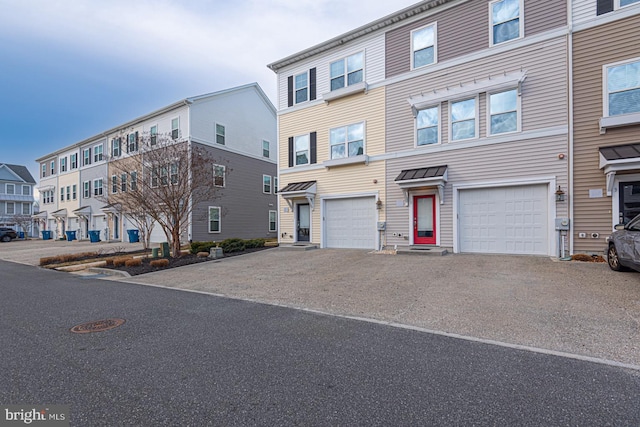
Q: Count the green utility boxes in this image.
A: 2